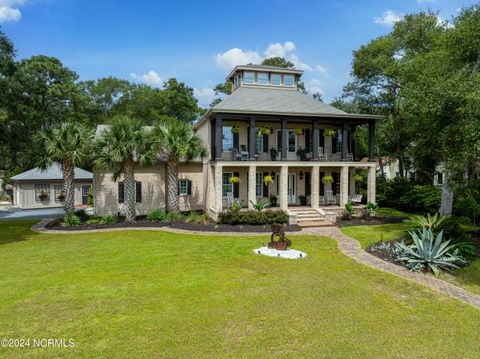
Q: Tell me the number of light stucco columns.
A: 6